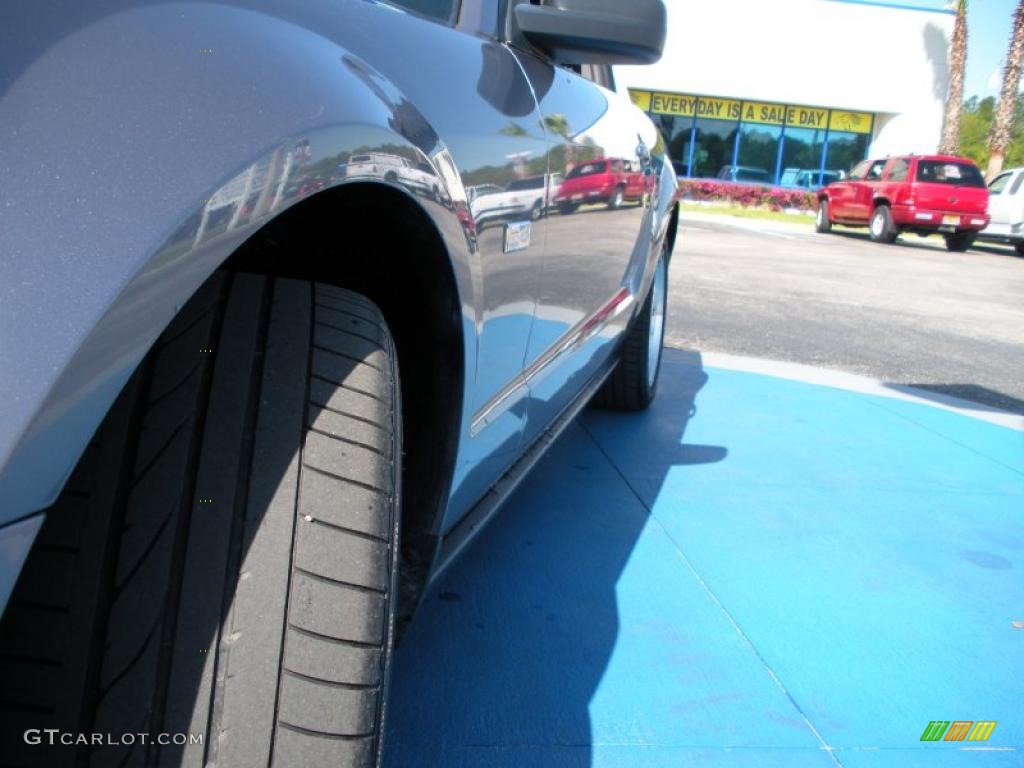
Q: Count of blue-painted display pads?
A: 1